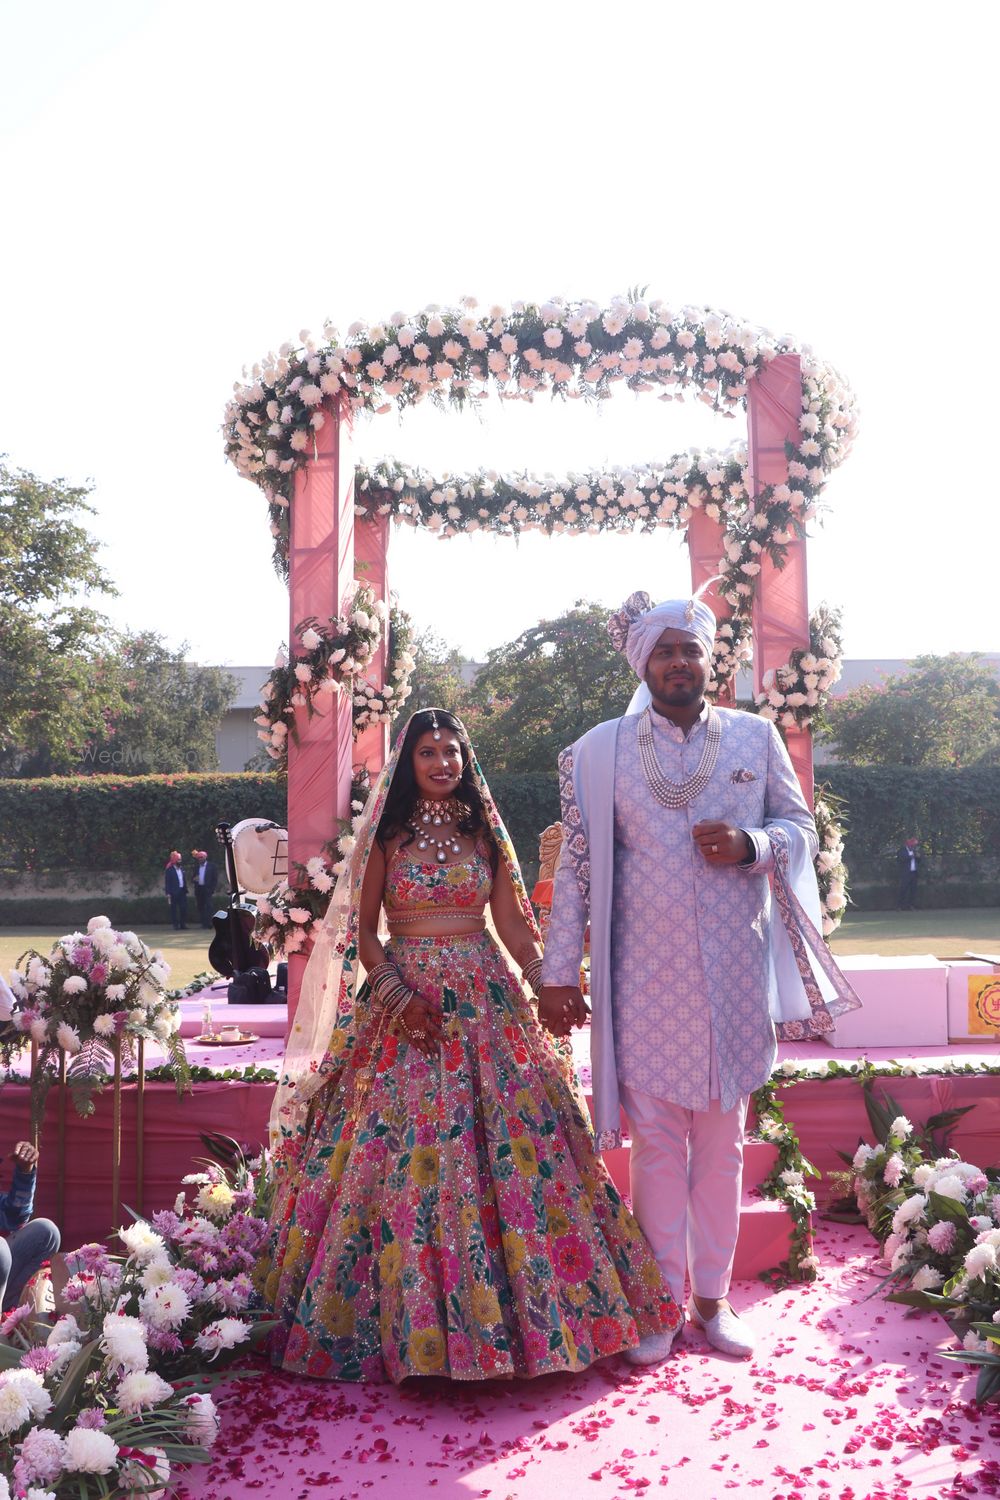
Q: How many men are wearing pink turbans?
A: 3